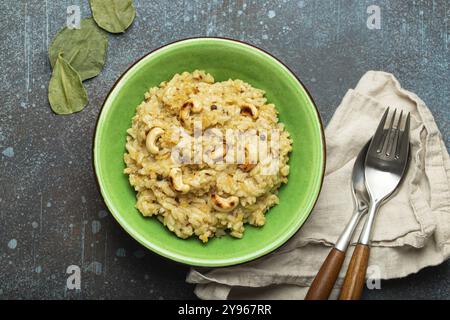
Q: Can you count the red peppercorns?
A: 0